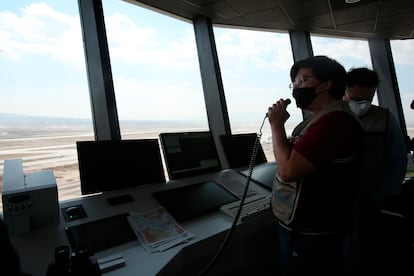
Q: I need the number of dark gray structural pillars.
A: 4